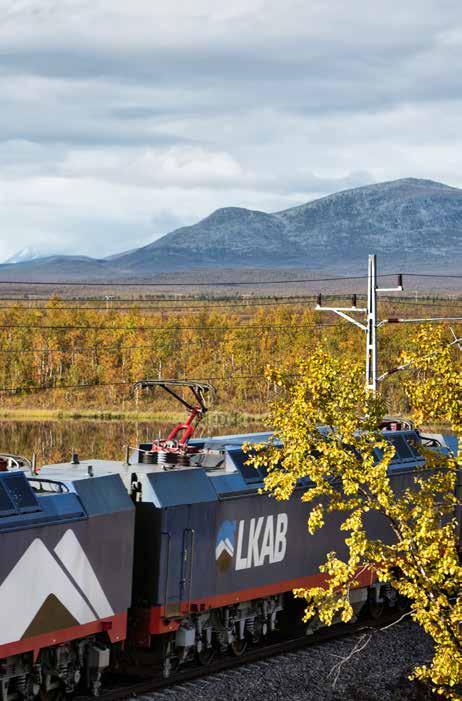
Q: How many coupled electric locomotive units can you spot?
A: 2